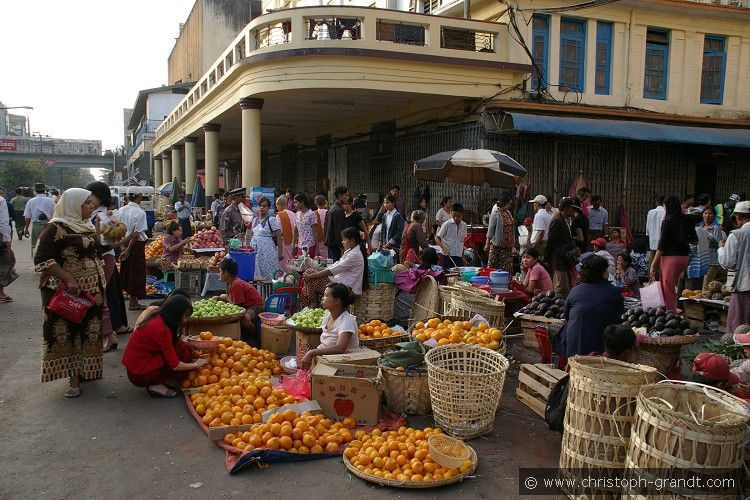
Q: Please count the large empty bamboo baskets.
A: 3